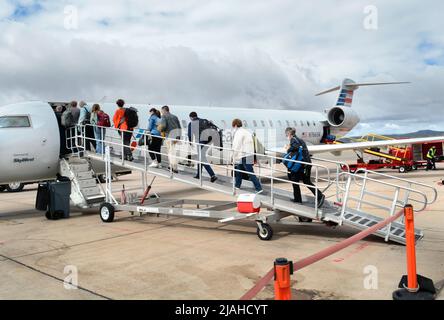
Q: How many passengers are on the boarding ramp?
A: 10